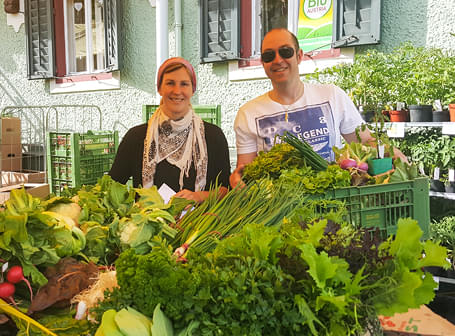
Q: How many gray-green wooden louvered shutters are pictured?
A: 4